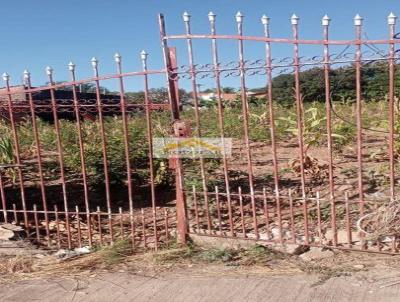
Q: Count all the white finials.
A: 15